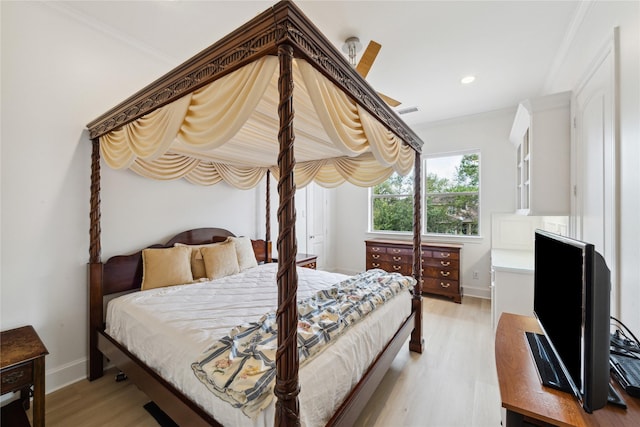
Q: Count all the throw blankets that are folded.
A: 1